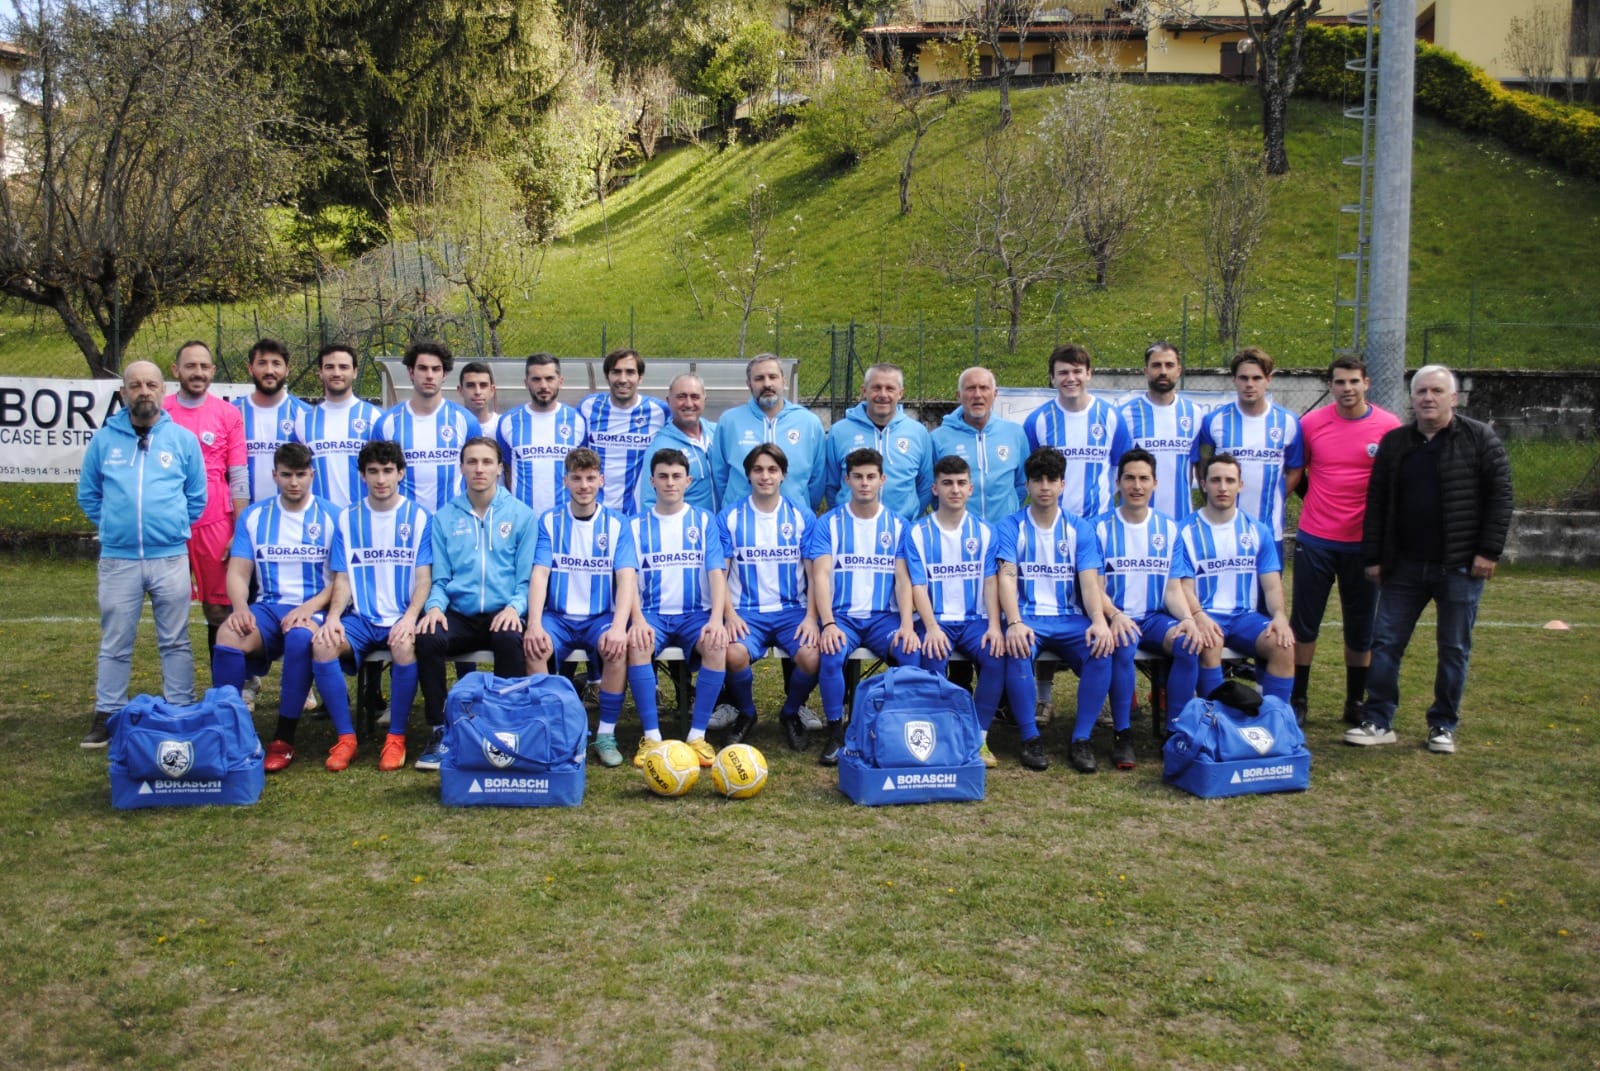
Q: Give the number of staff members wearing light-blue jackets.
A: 6